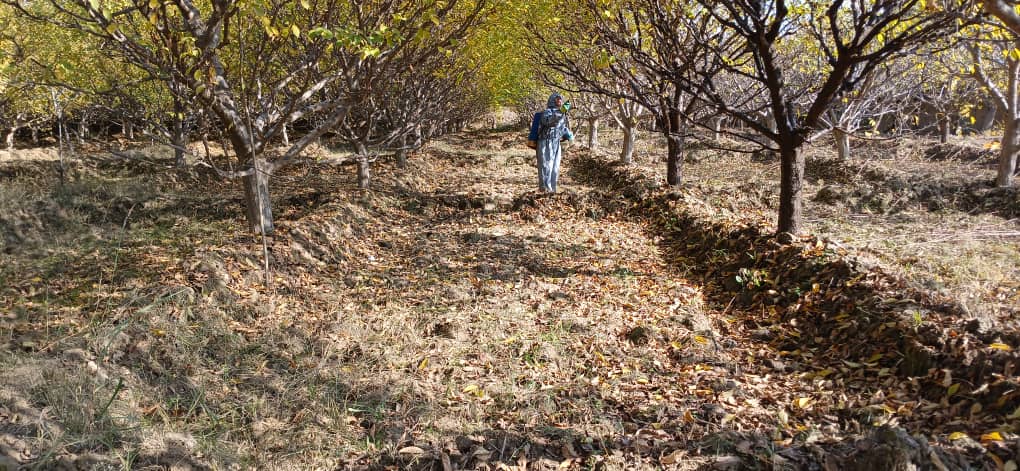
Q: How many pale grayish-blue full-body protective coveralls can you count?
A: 1